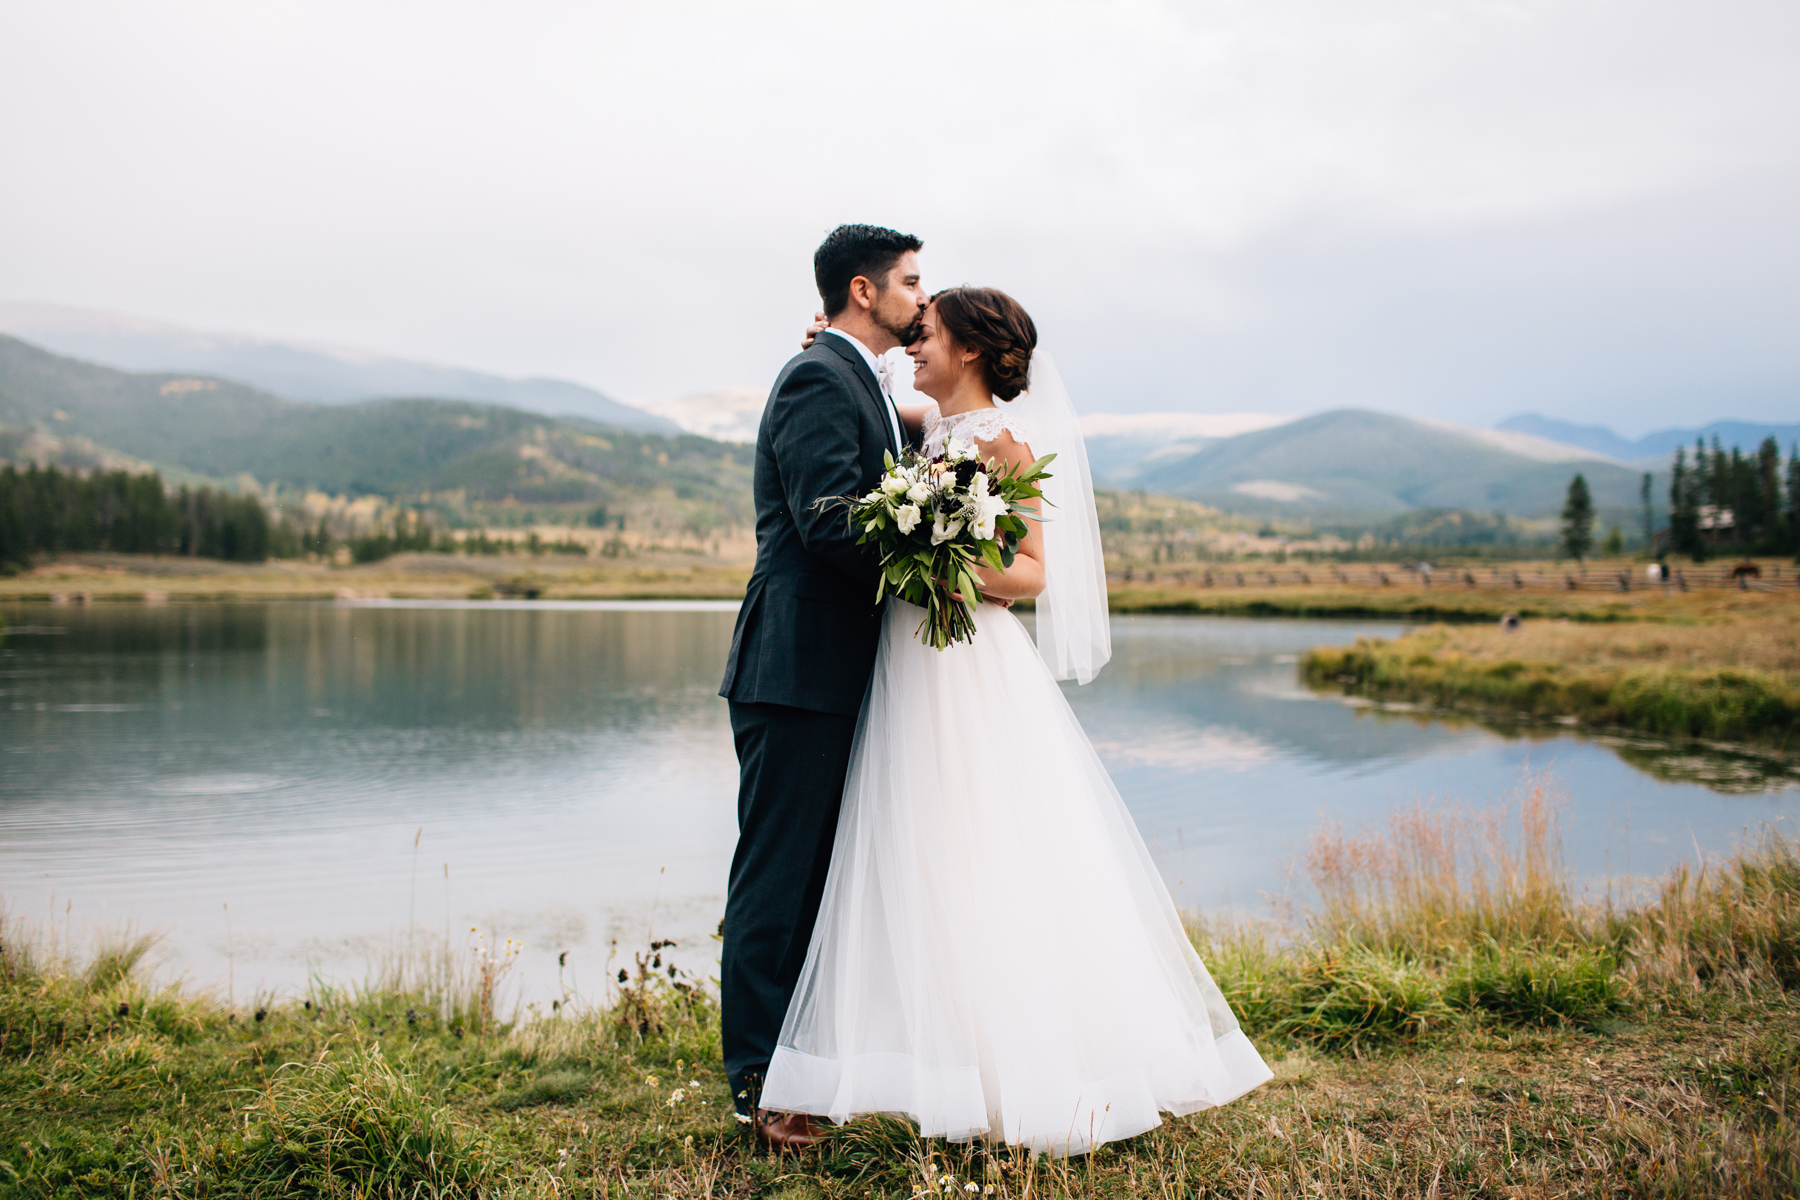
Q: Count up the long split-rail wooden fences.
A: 1